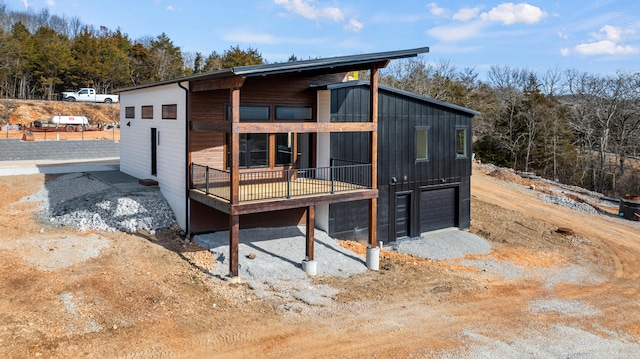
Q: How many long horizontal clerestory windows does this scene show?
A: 2